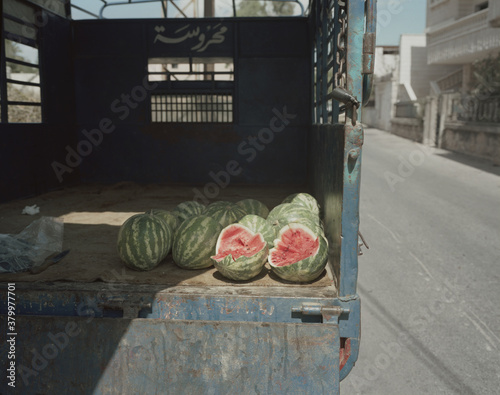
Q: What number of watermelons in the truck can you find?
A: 11